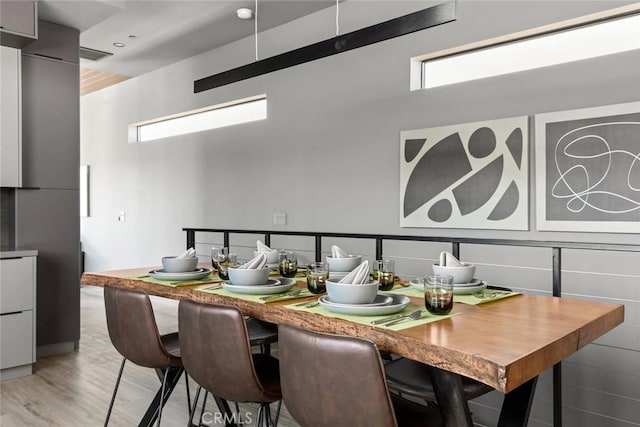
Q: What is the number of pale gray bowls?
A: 6